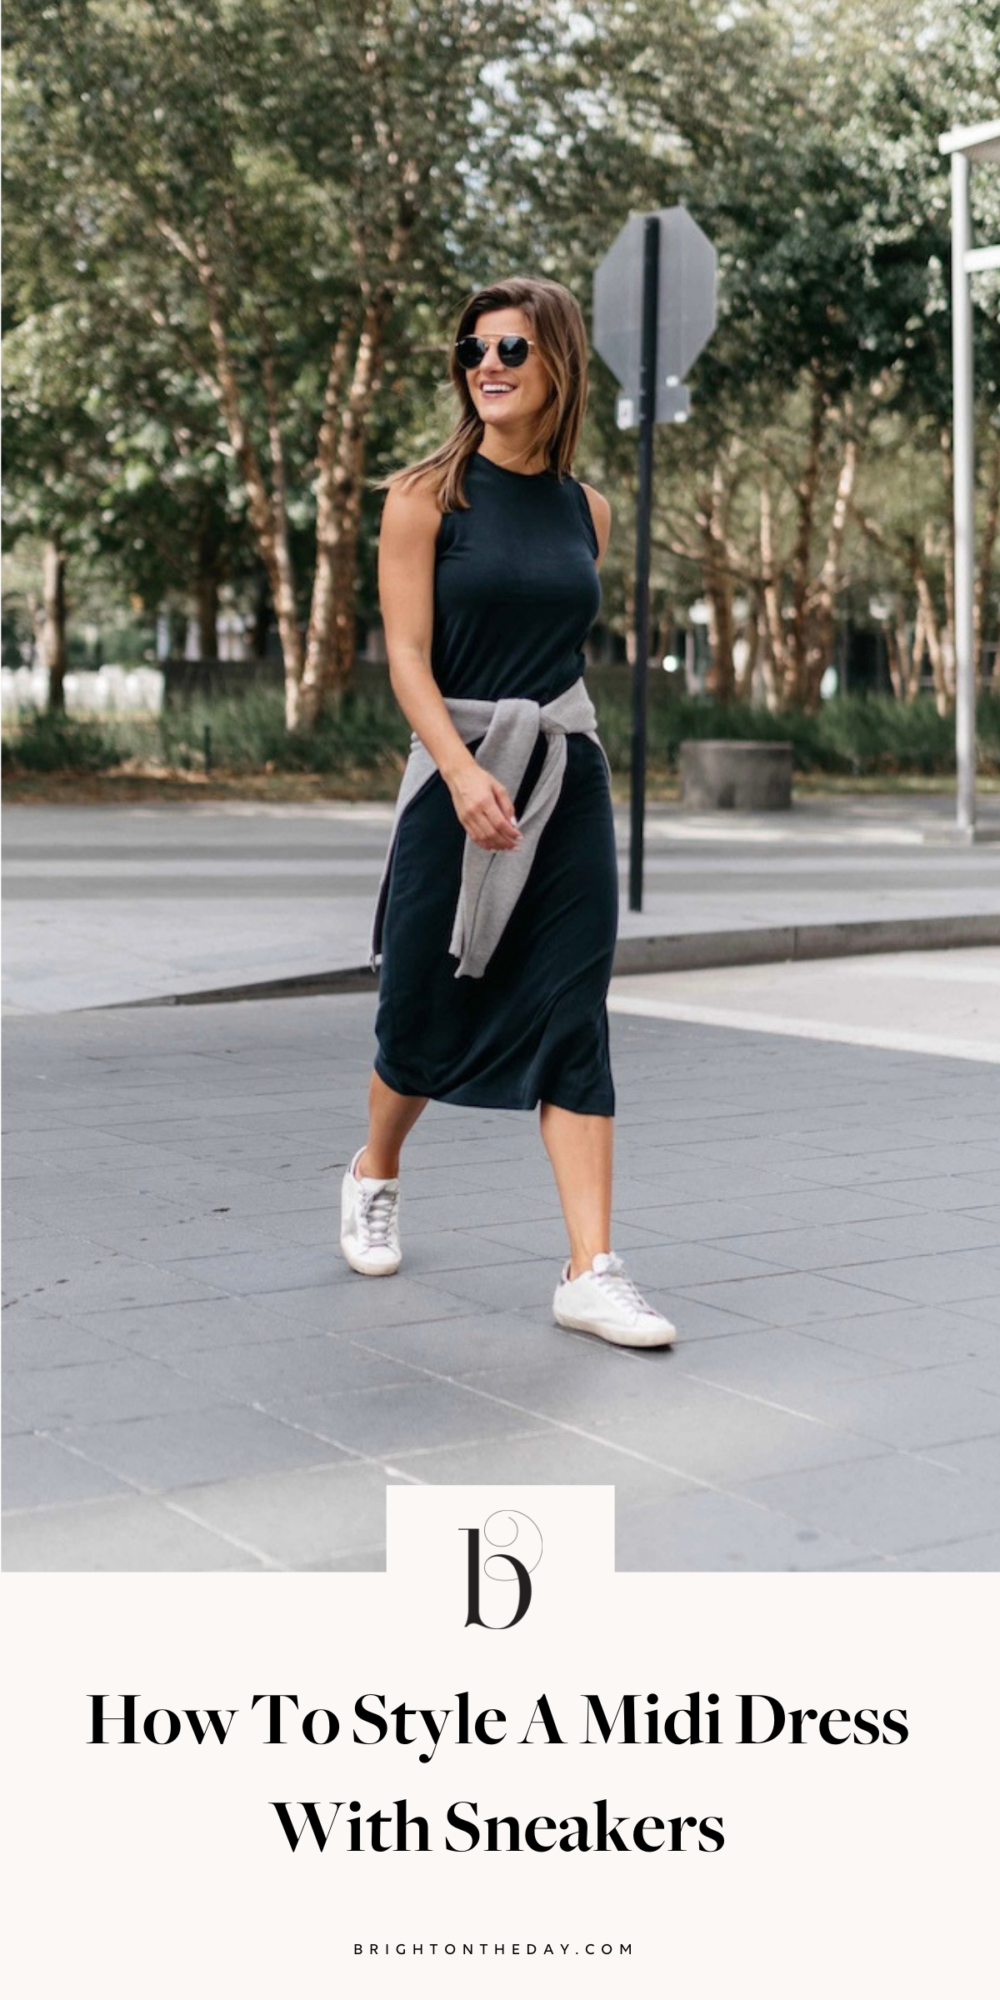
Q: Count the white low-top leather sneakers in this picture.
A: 2